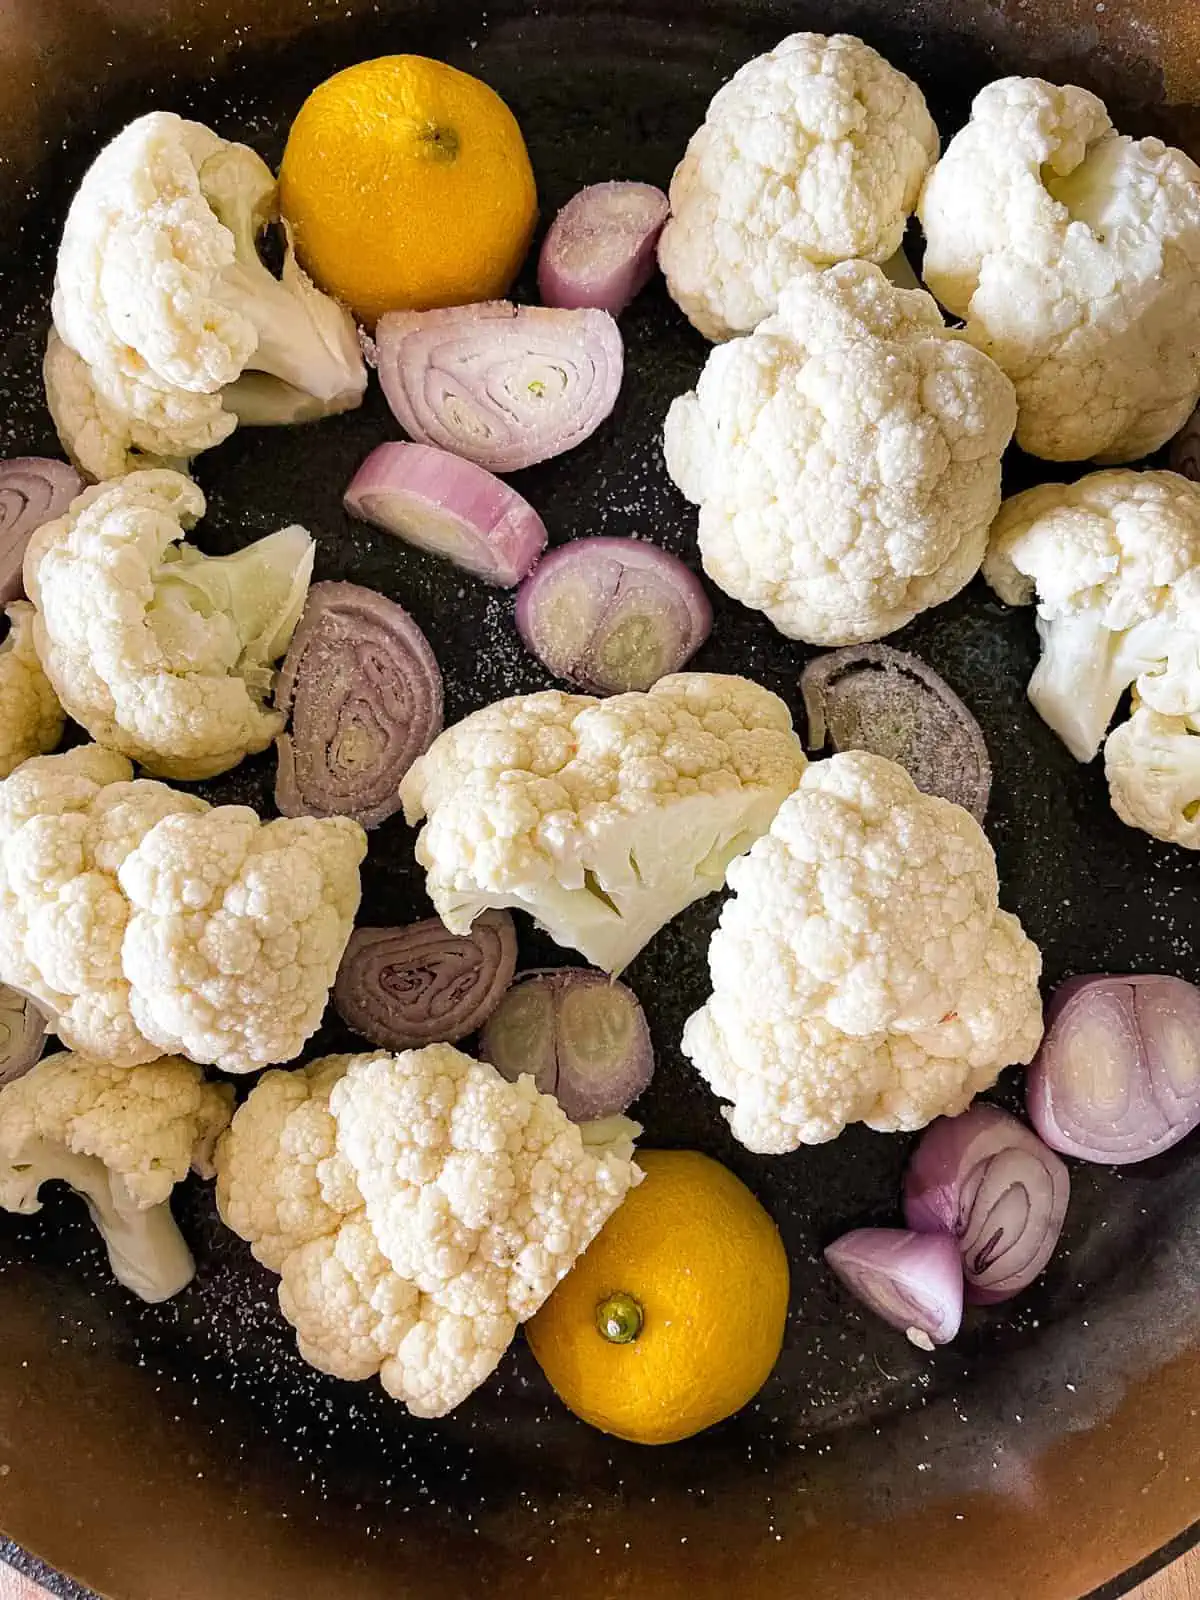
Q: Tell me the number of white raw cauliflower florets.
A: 12